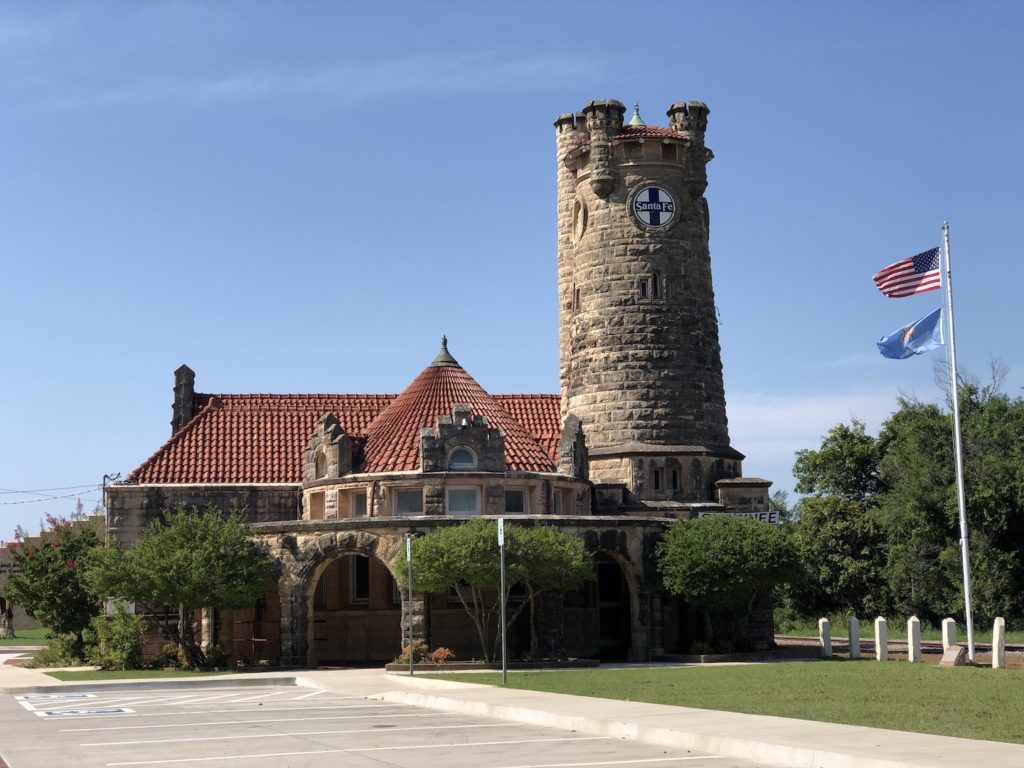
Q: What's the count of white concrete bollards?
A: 6